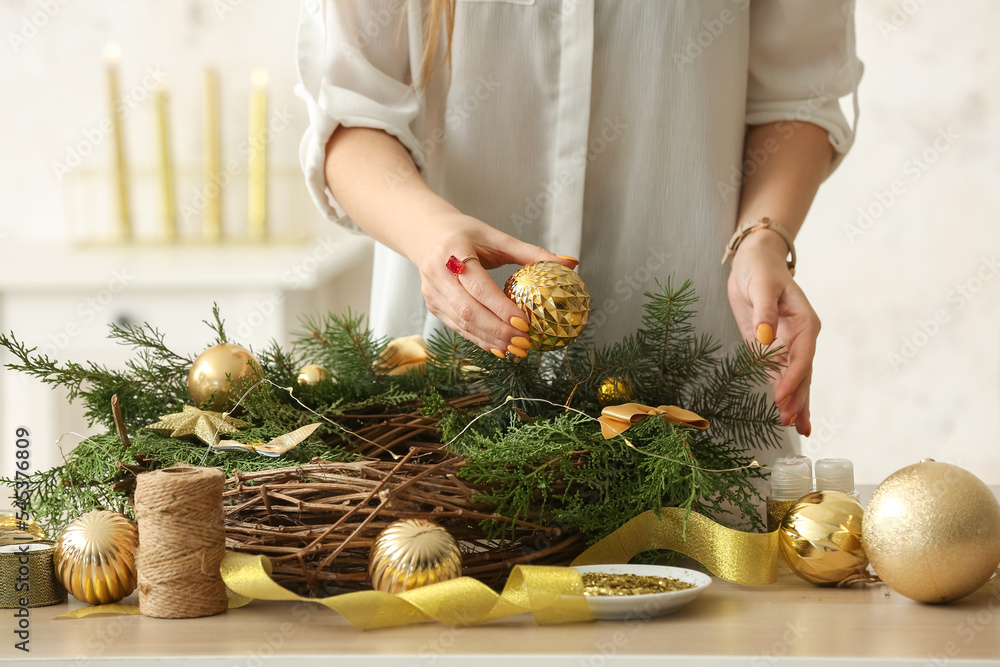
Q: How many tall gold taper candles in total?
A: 4